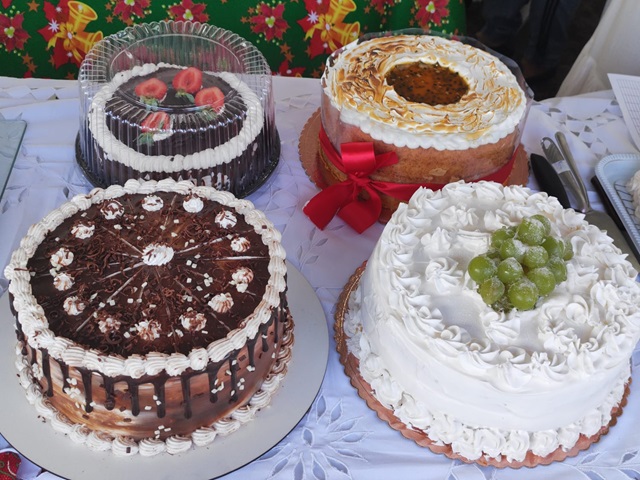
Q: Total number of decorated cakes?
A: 4